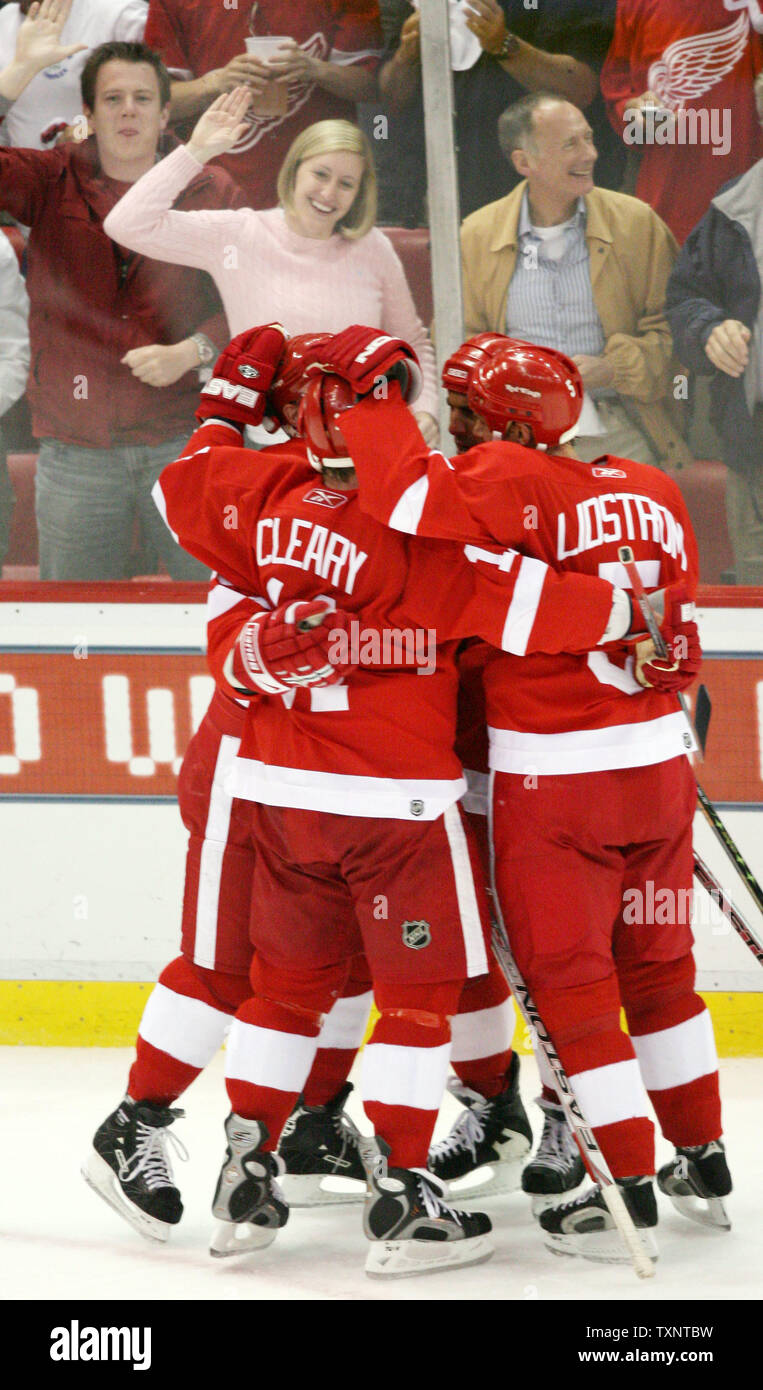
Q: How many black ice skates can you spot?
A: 8